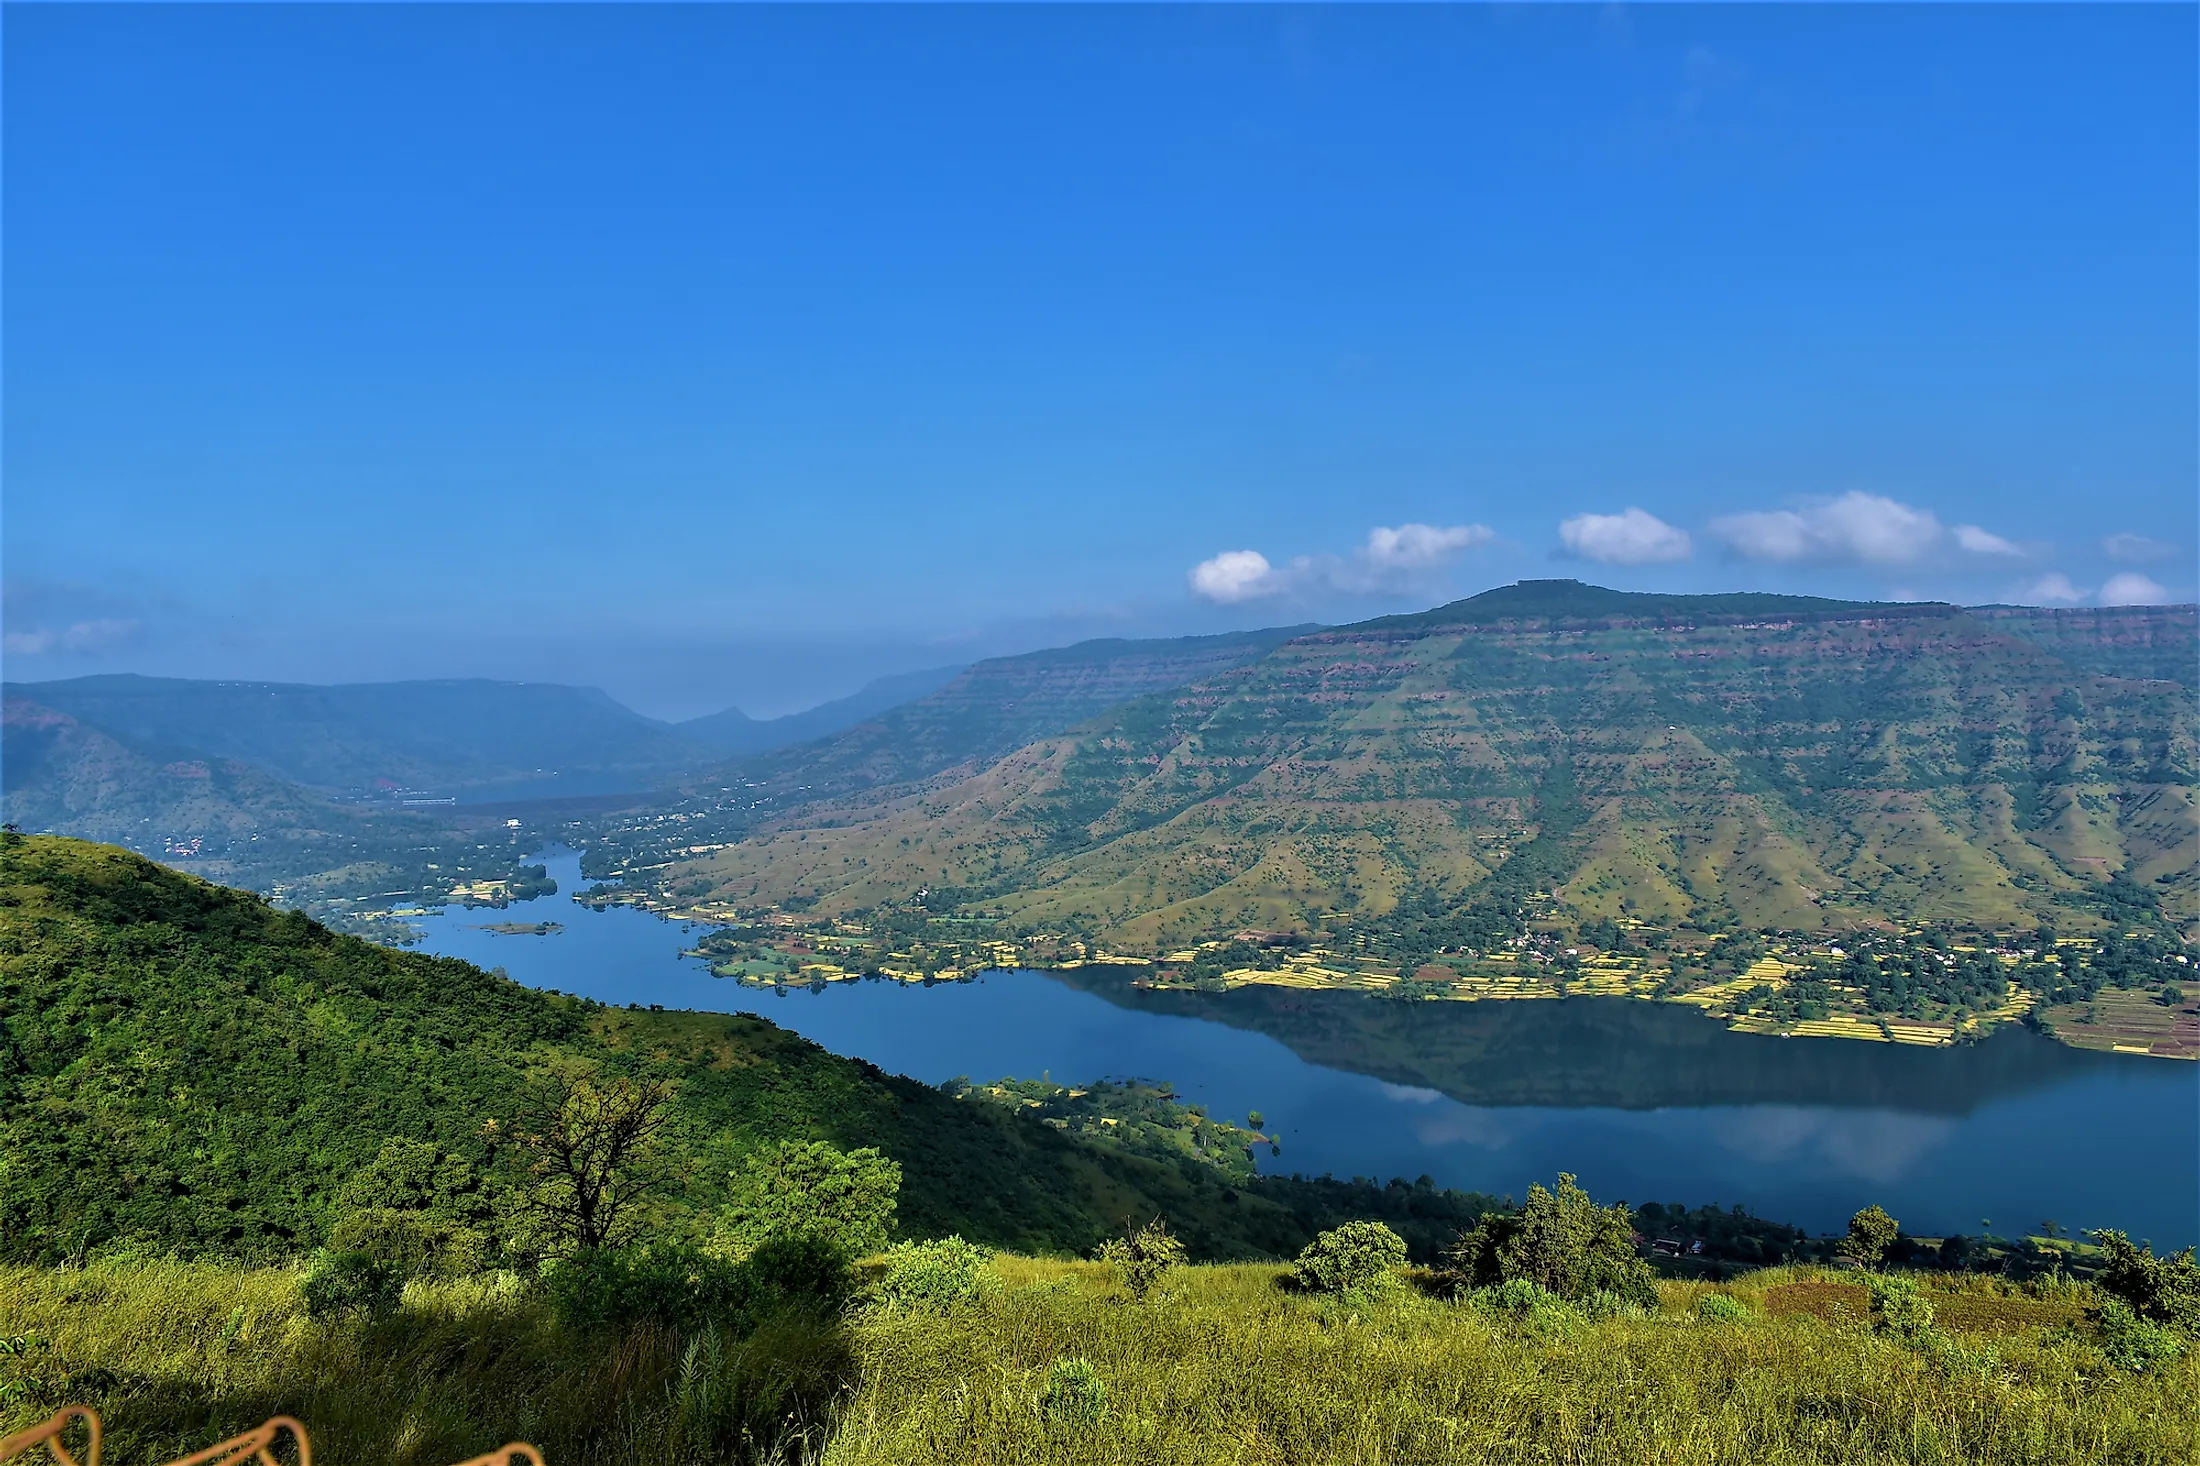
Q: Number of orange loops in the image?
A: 3